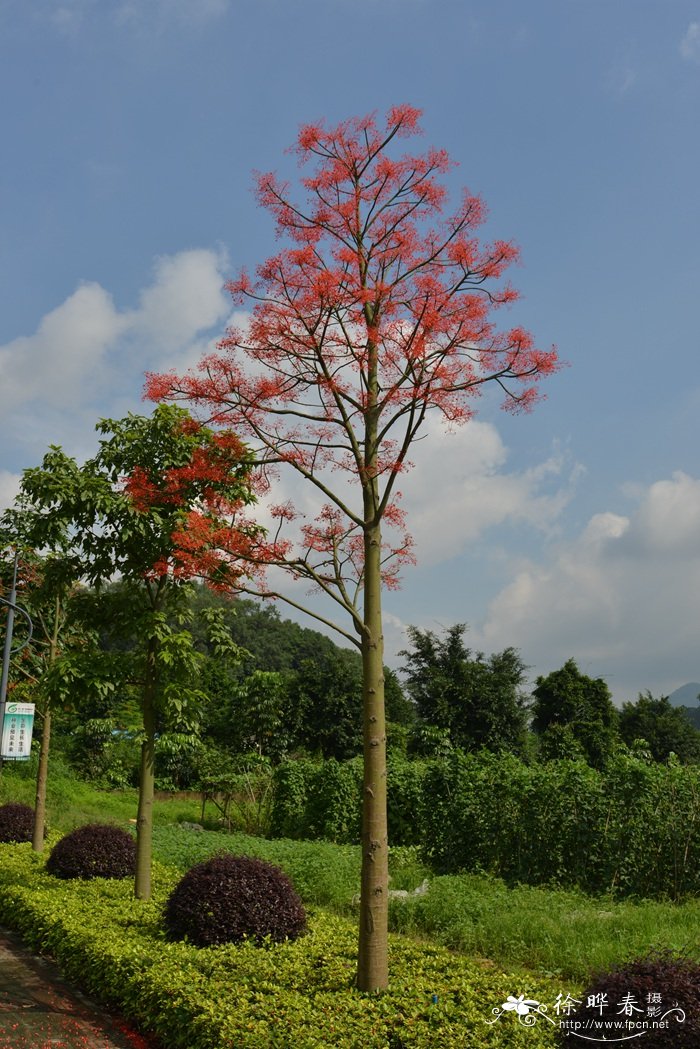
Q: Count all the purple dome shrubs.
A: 4